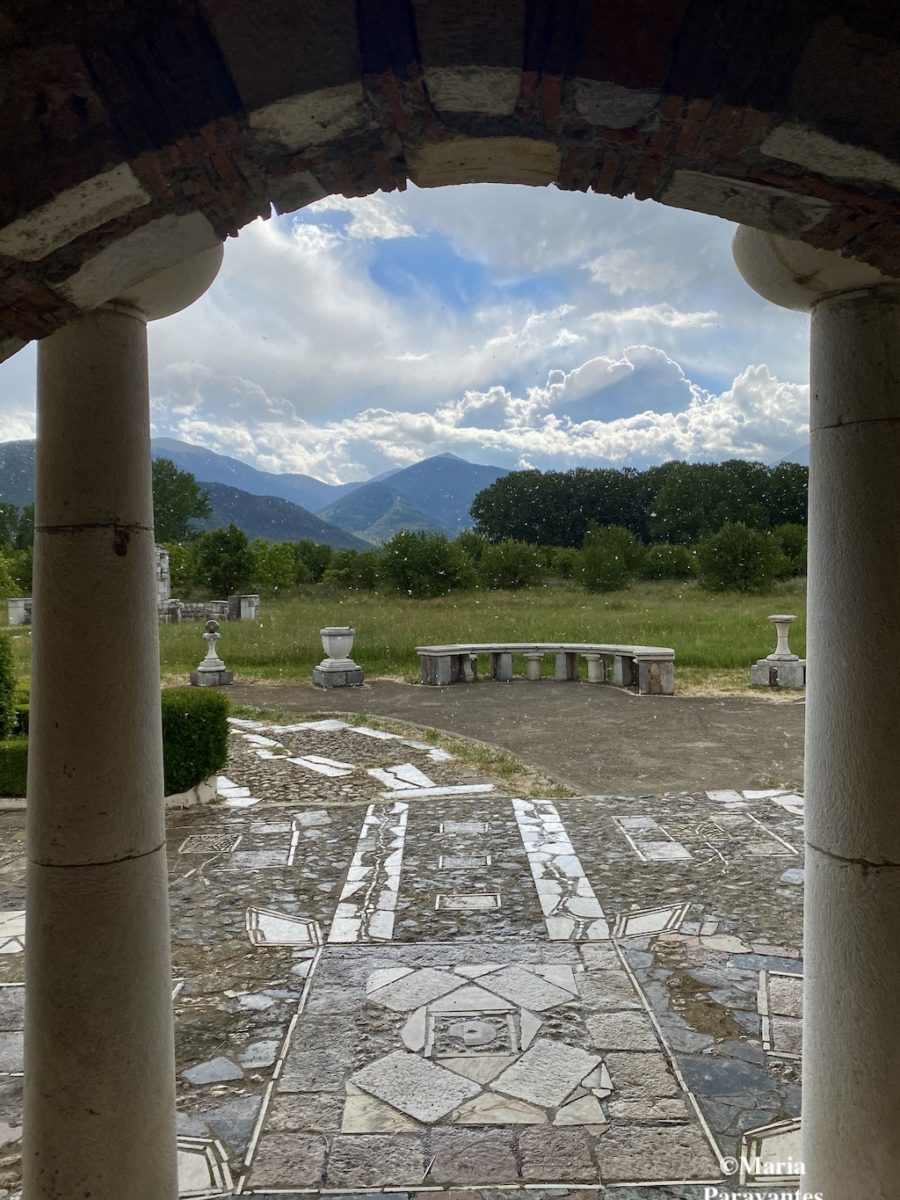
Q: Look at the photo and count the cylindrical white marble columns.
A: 2